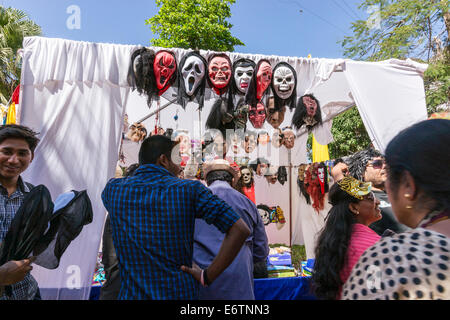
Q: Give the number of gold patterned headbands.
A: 1